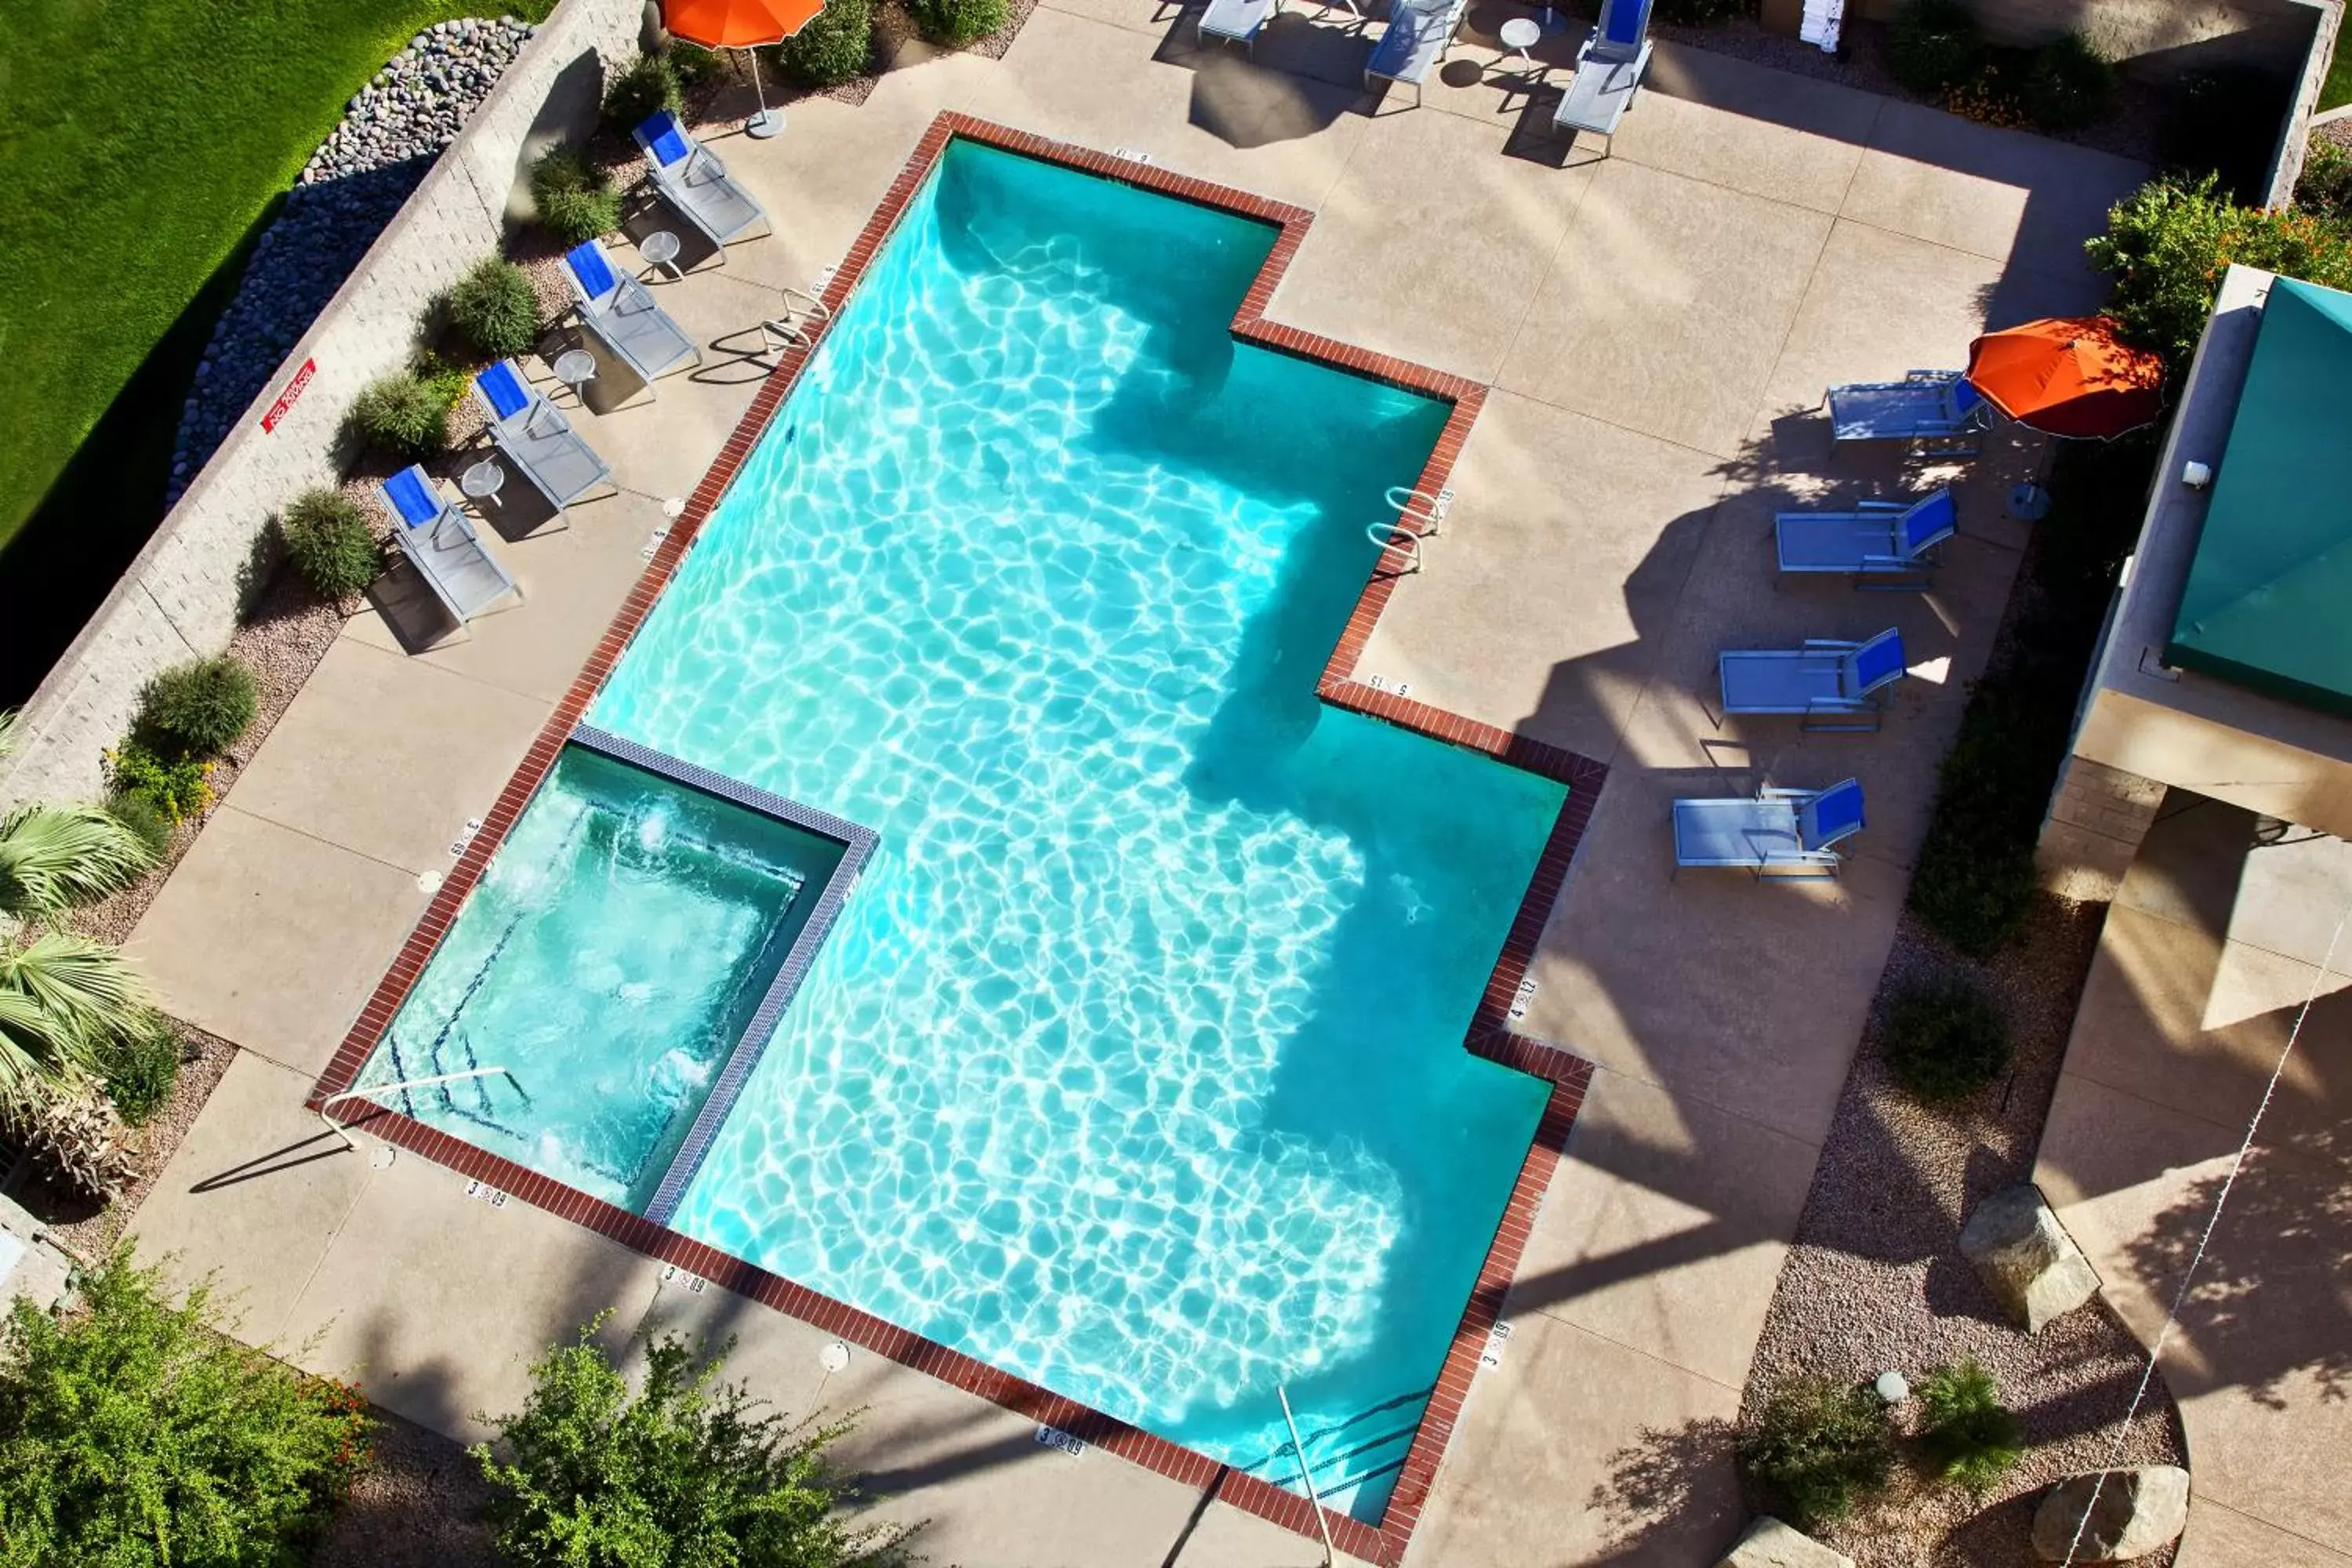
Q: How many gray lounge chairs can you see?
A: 11